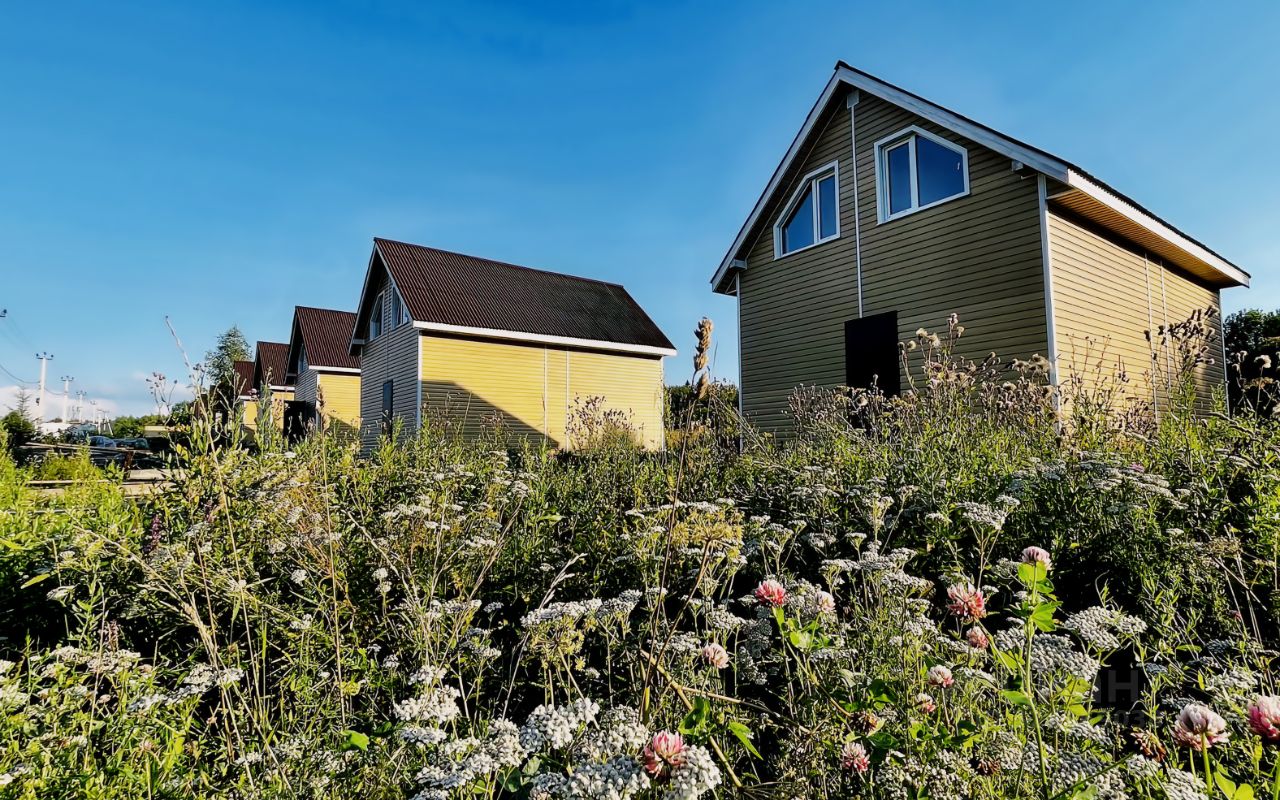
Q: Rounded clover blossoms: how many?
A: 12